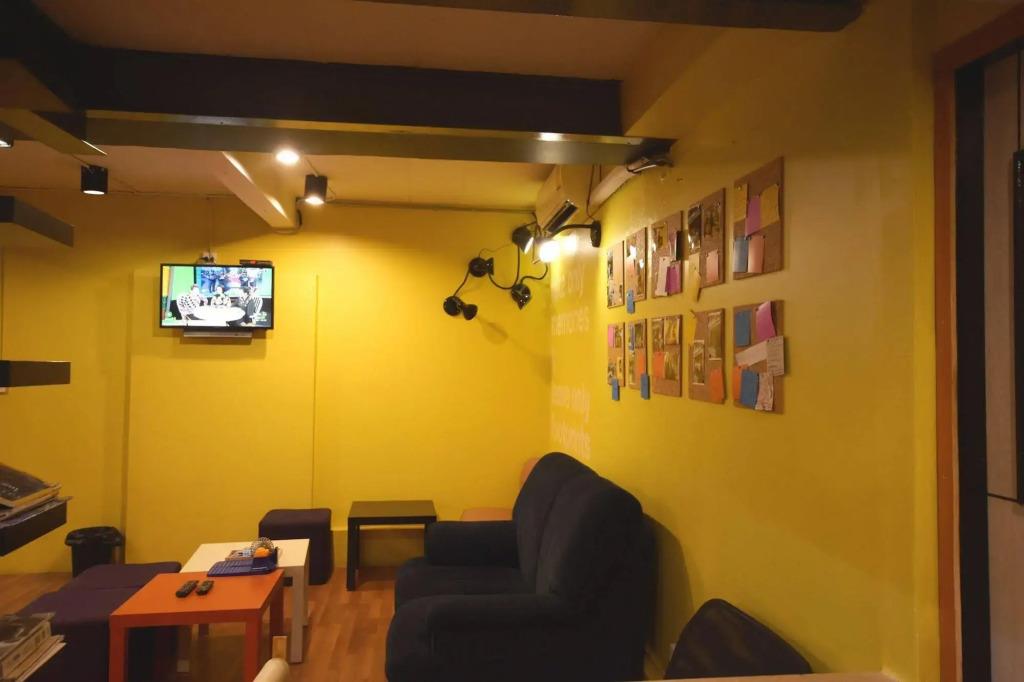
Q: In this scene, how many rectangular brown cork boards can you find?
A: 10